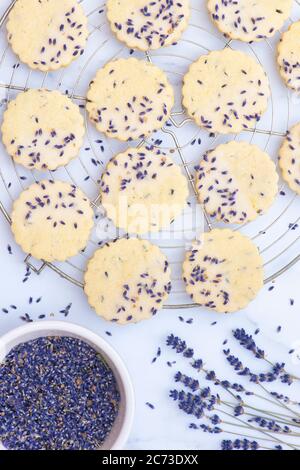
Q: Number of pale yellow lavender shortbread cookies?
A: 13